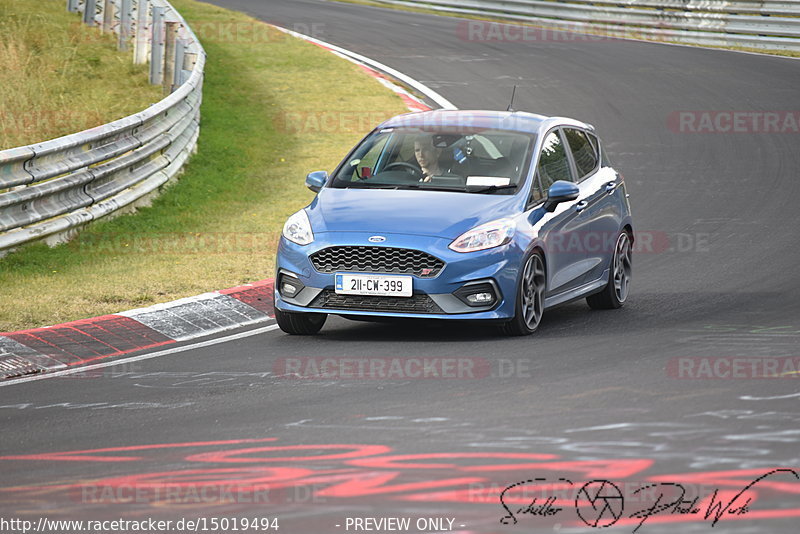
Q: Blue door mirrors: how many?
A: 2